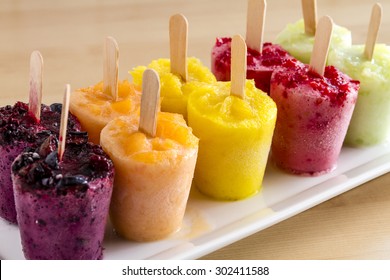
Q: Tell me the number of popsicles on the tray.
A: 10